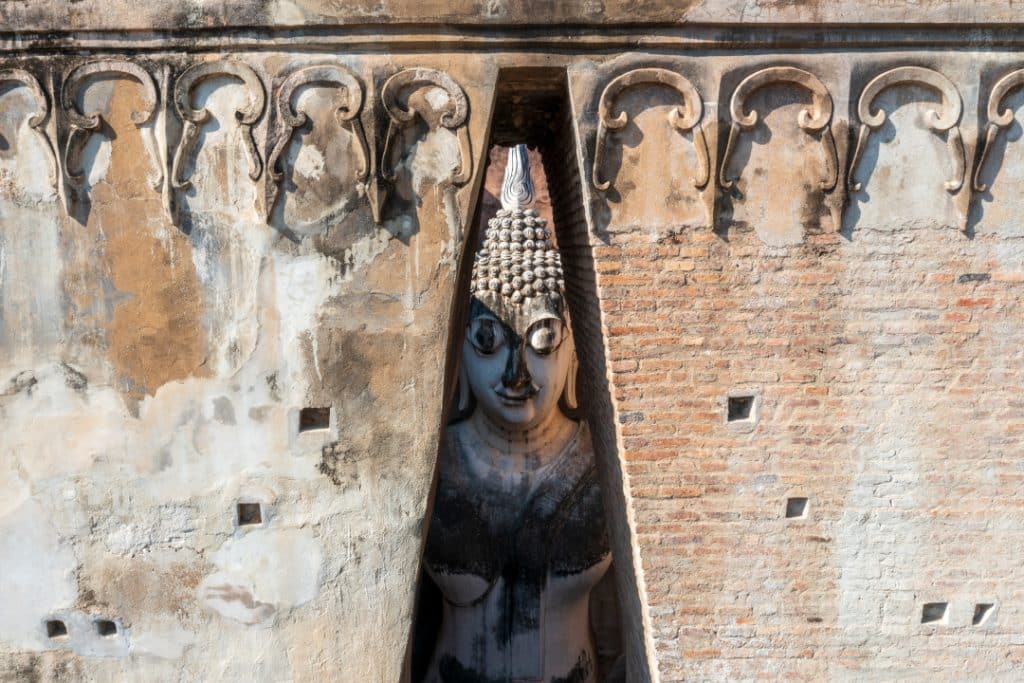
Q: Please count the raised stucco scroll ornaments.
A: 9